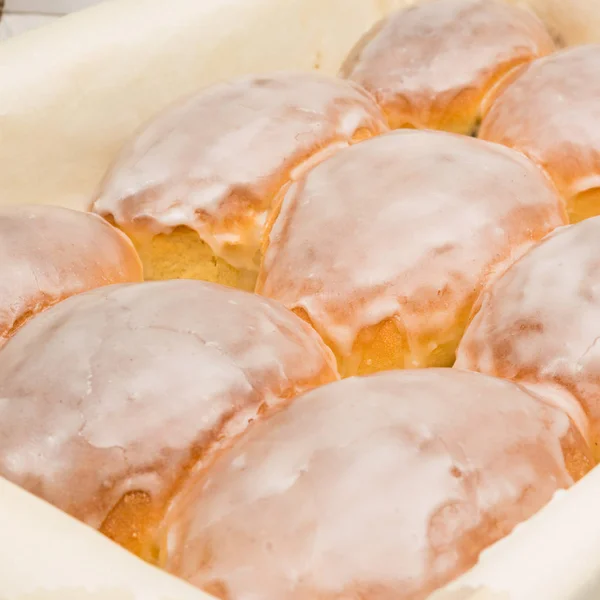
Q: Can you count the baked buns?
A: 8